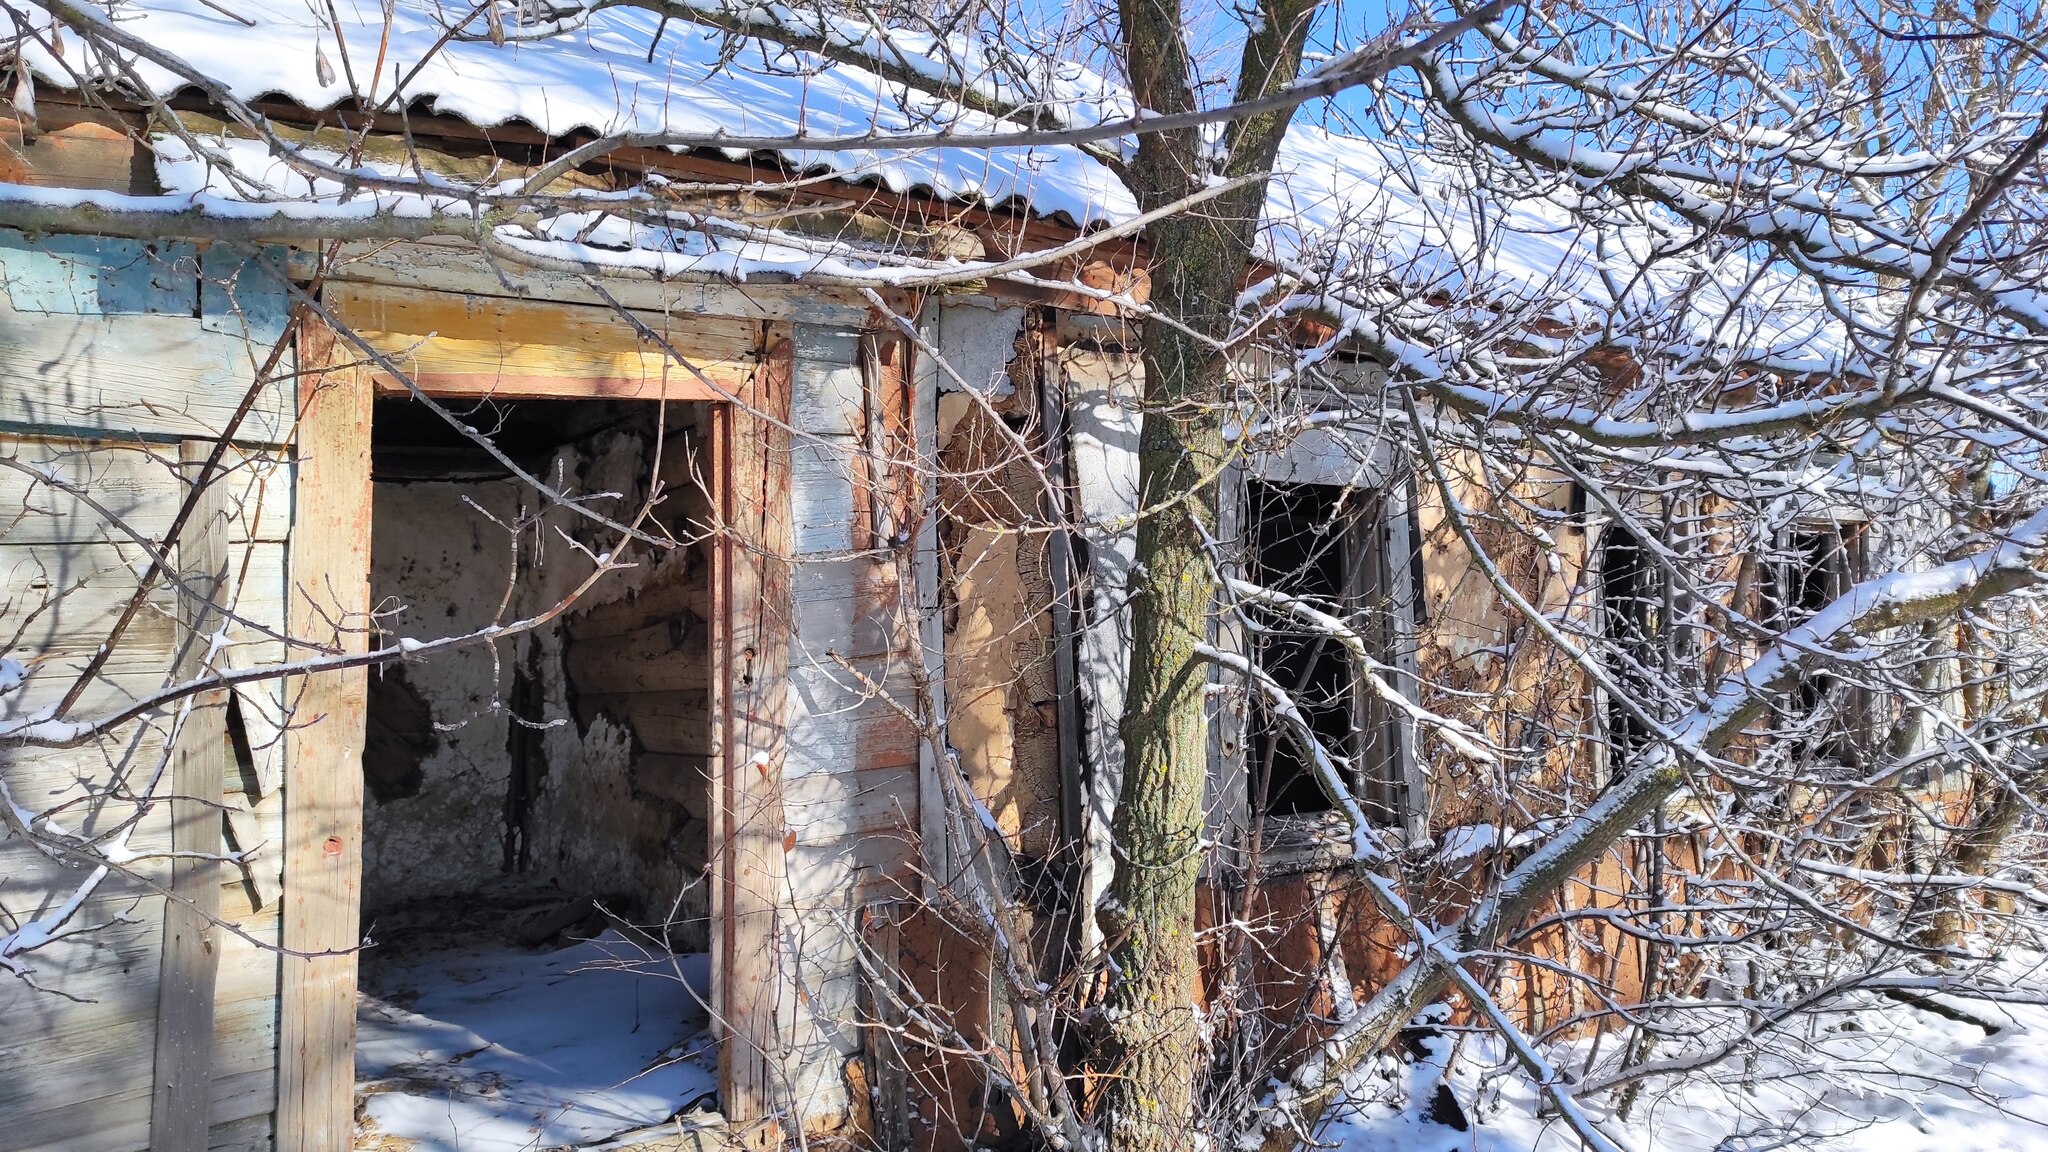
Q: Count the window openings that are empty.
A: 3